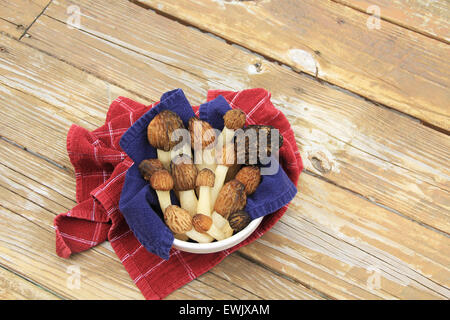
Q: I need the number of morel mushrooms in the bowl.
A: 14